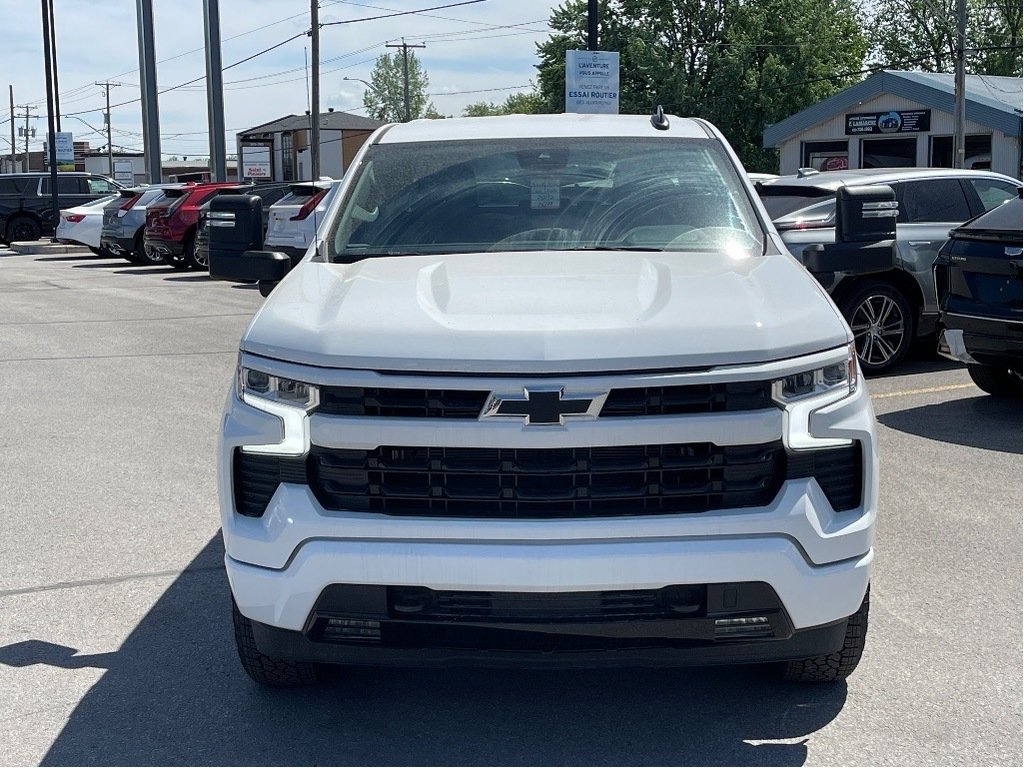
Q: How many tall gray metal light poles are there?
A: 2